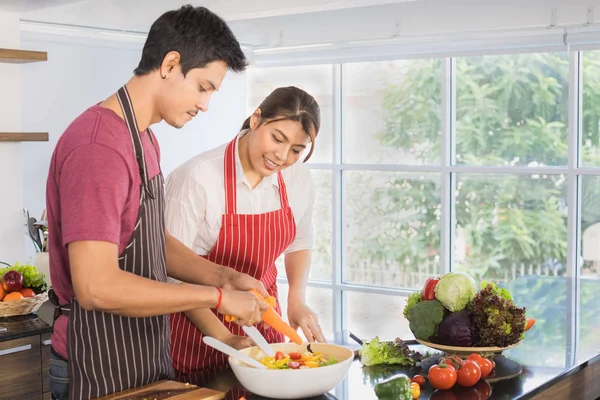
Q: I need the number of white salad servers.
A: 2